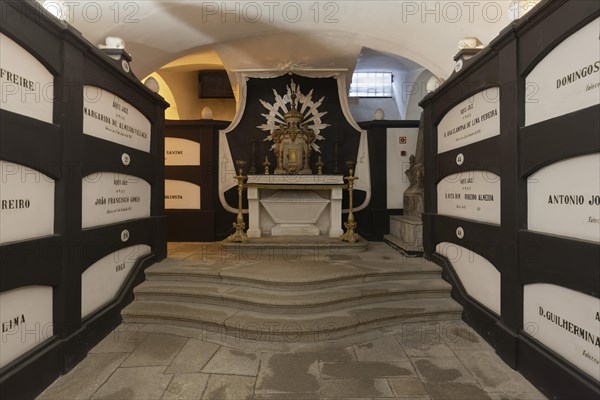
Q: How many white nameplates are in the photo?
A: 14